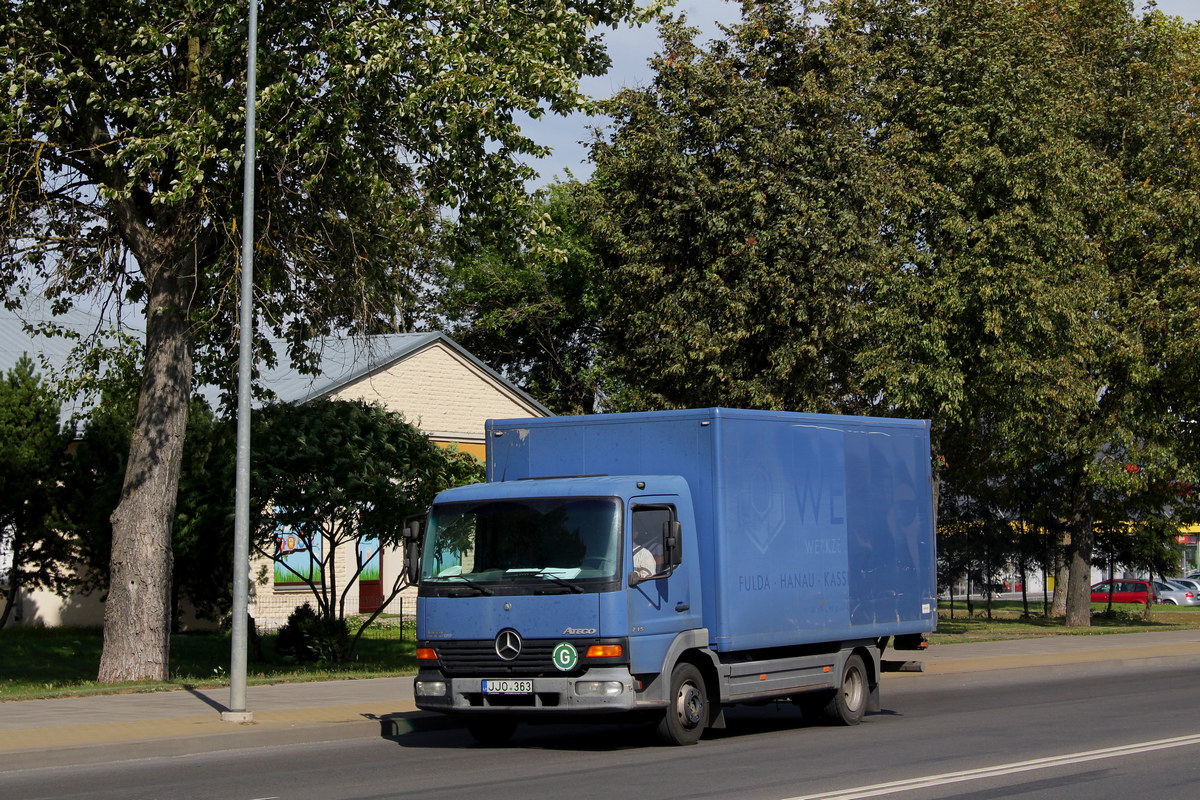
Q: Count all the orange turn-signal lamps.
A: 2